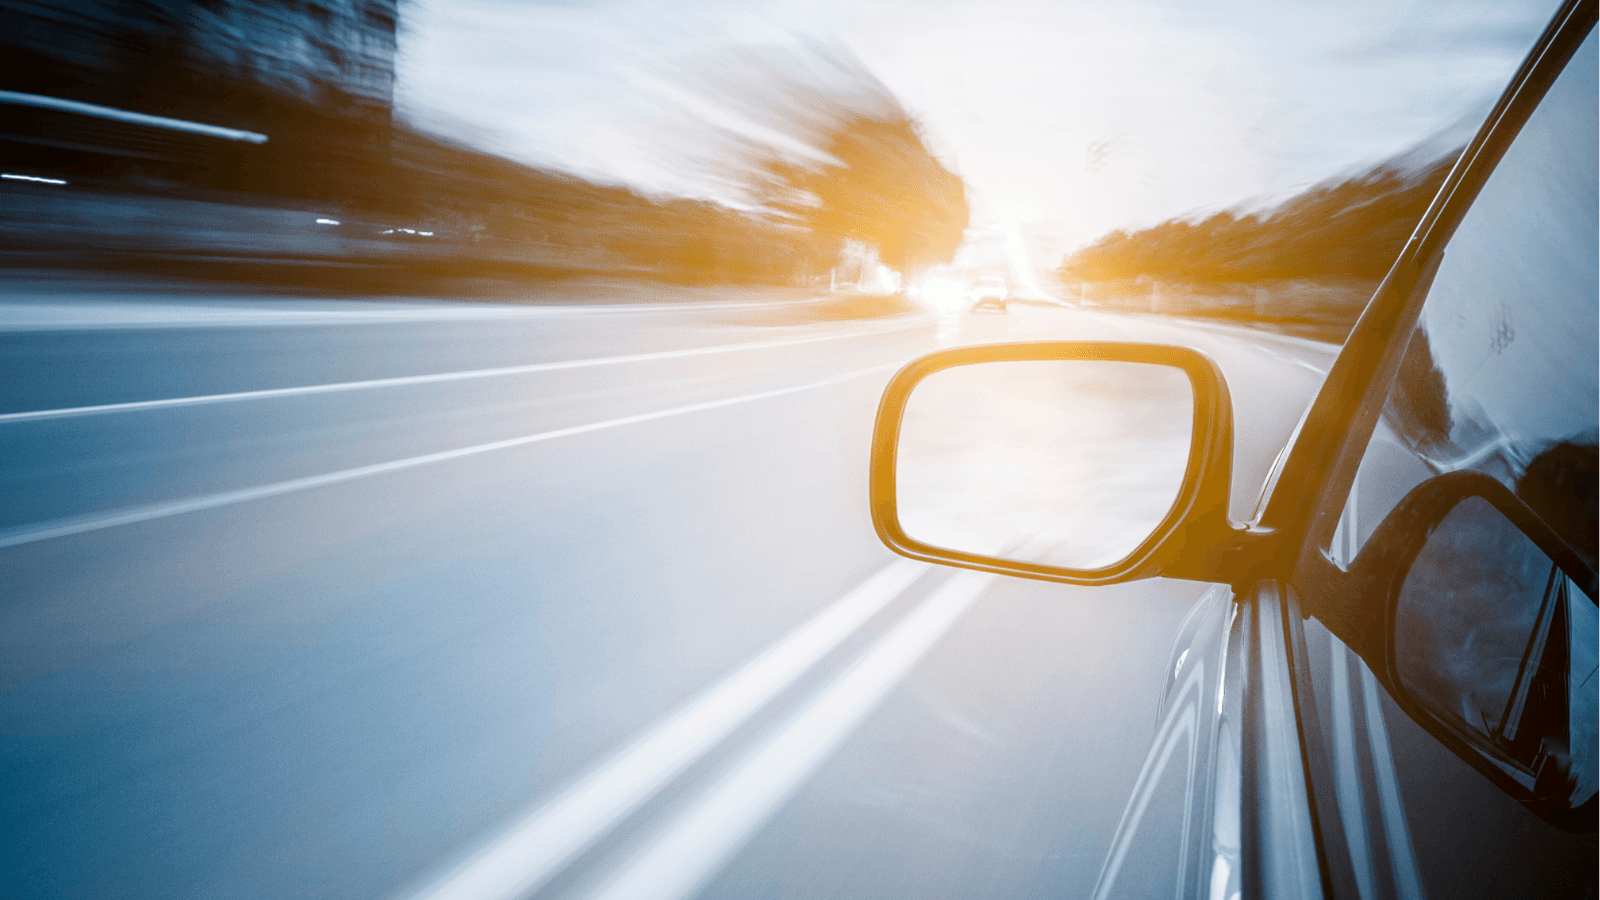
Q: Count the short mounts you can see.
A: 1